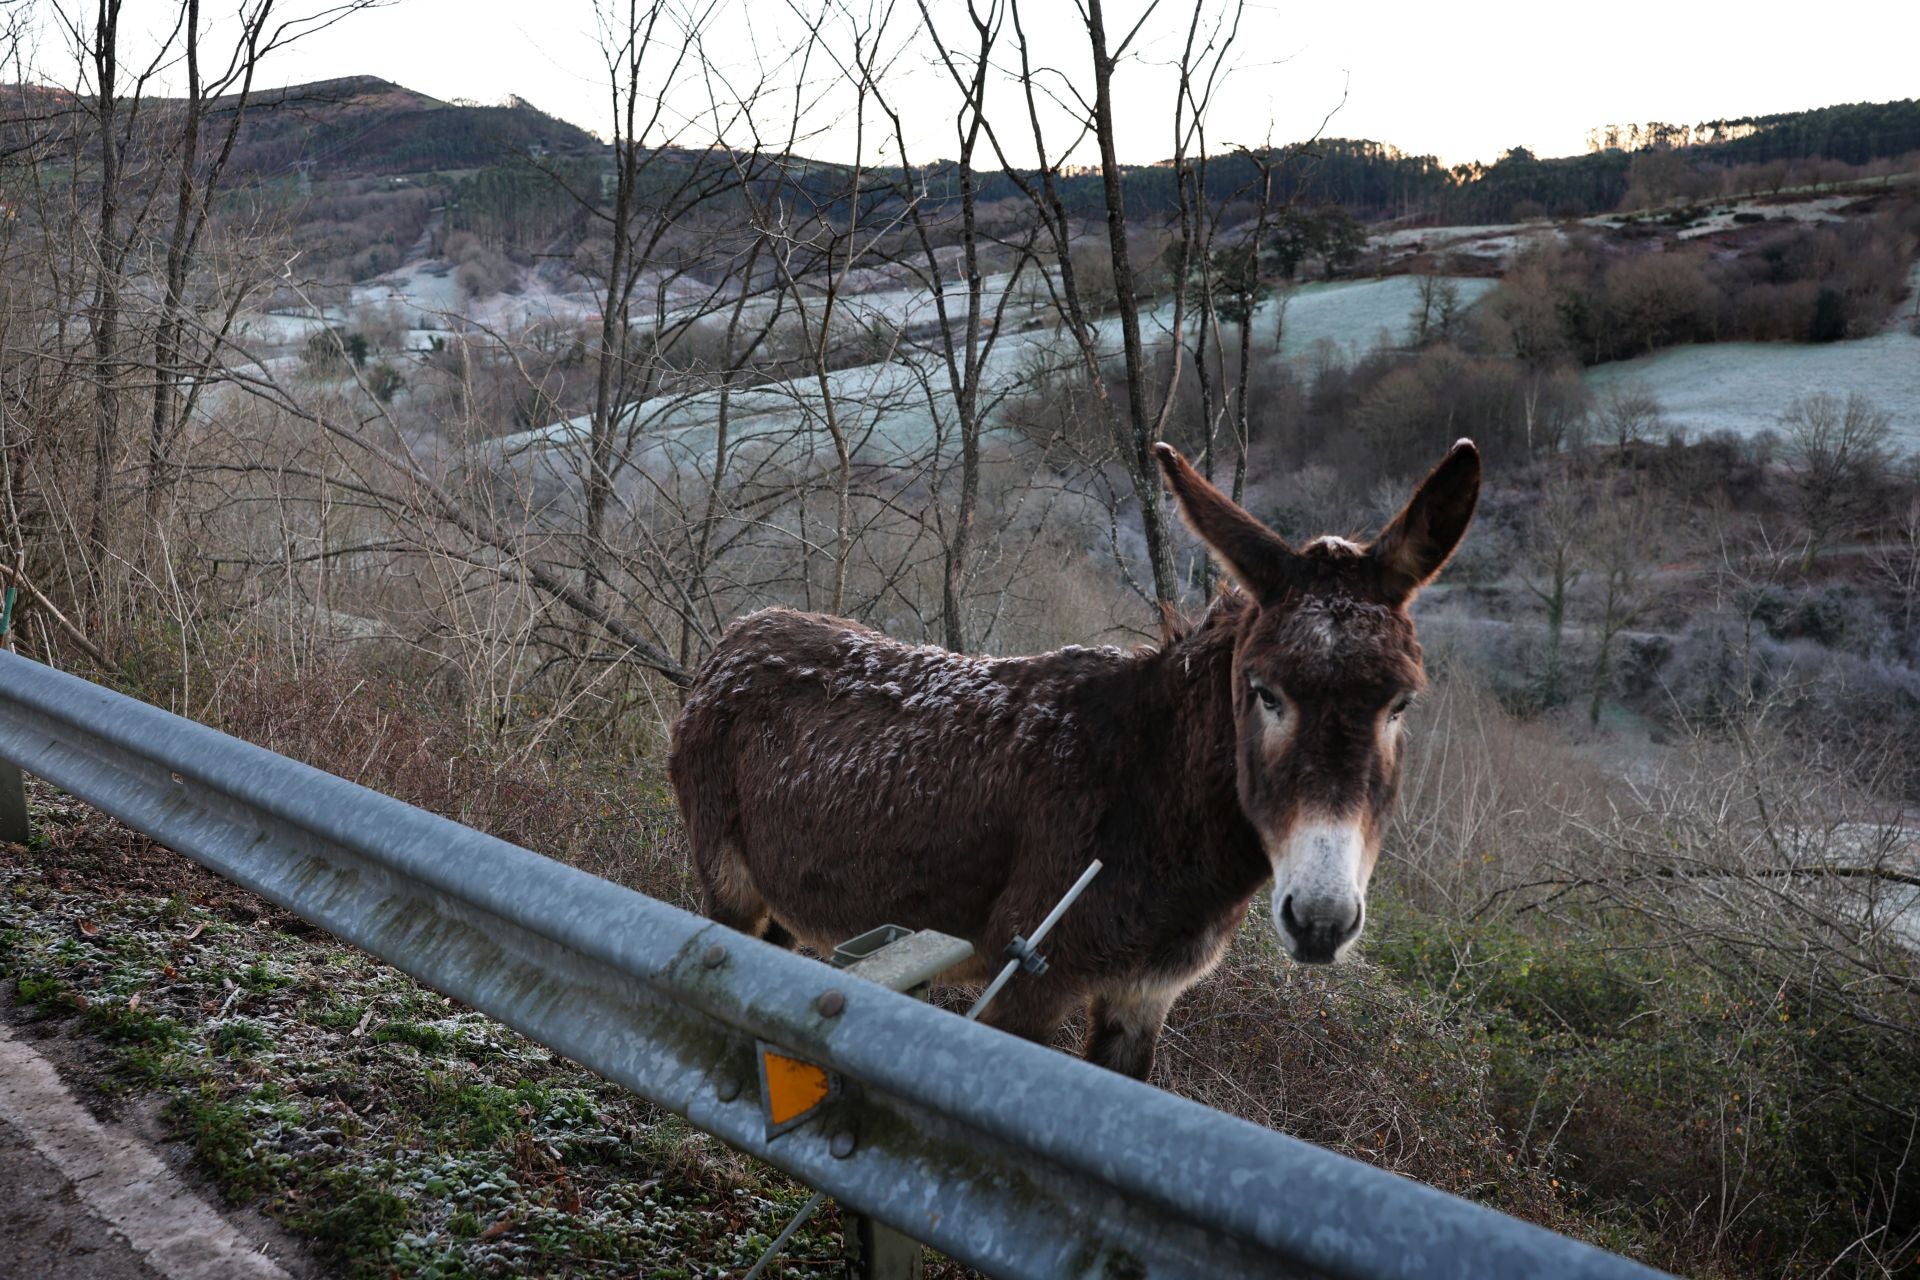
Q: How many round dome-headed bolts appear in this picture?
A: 4